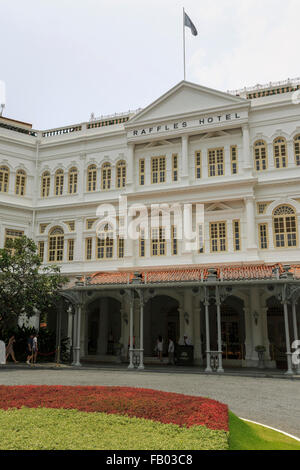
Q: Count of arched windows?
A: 14